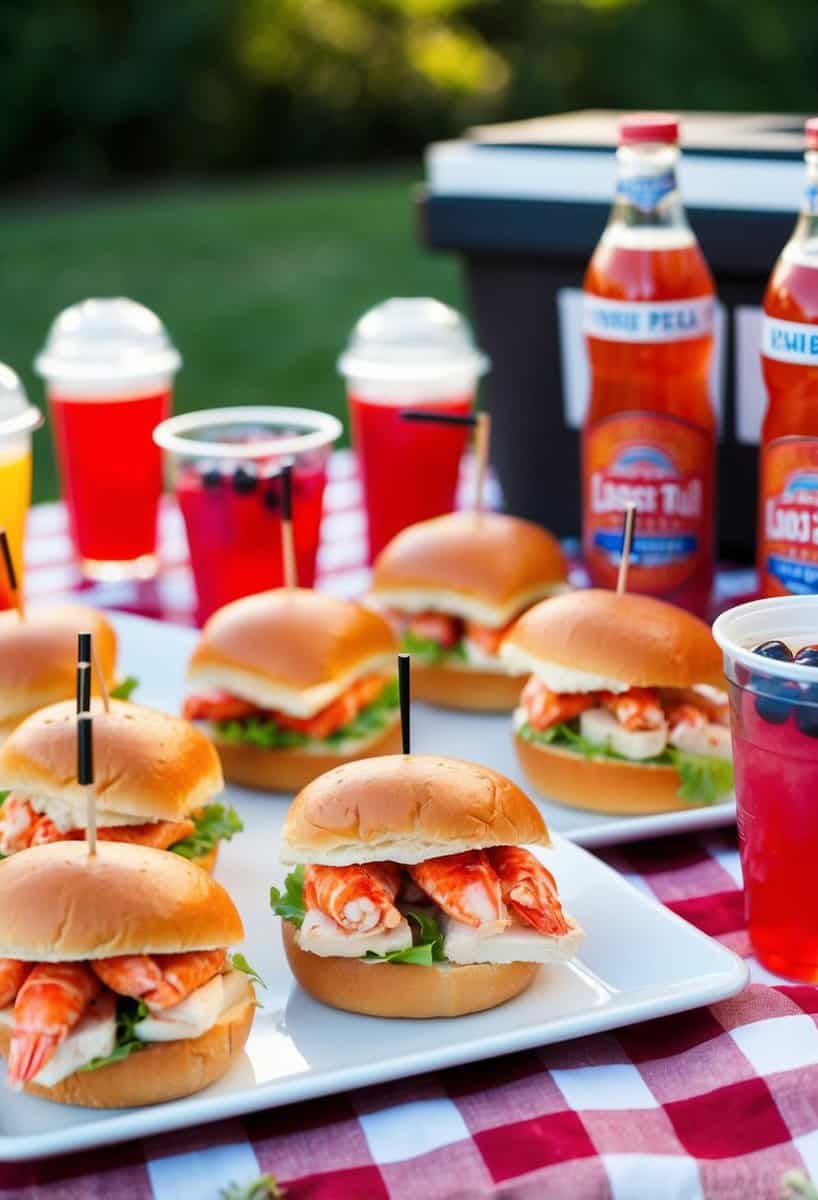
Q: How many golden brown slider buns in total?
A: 7